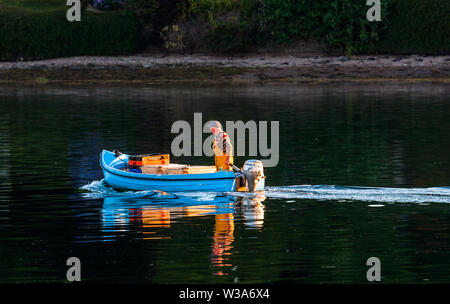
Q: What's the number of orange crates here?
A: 1